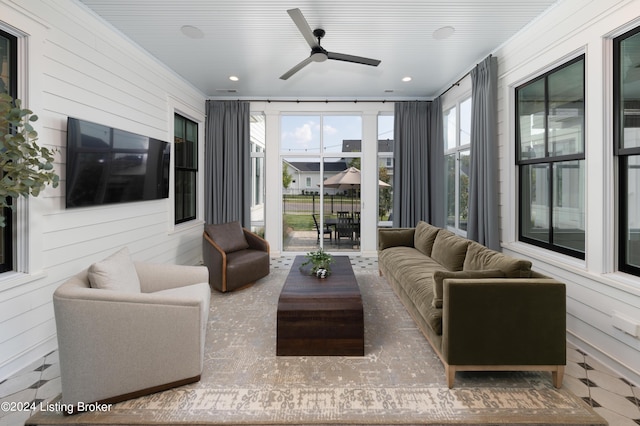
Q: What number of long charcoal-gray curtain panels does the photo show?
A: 4